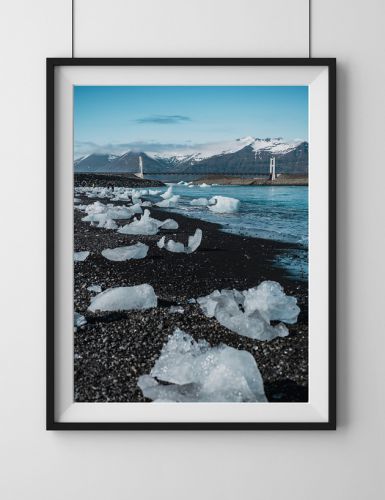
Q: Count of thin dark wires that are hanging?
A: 2